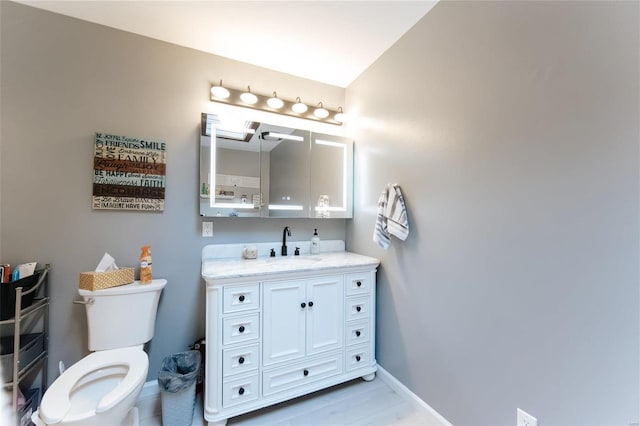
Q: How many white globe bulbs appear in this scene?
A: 6